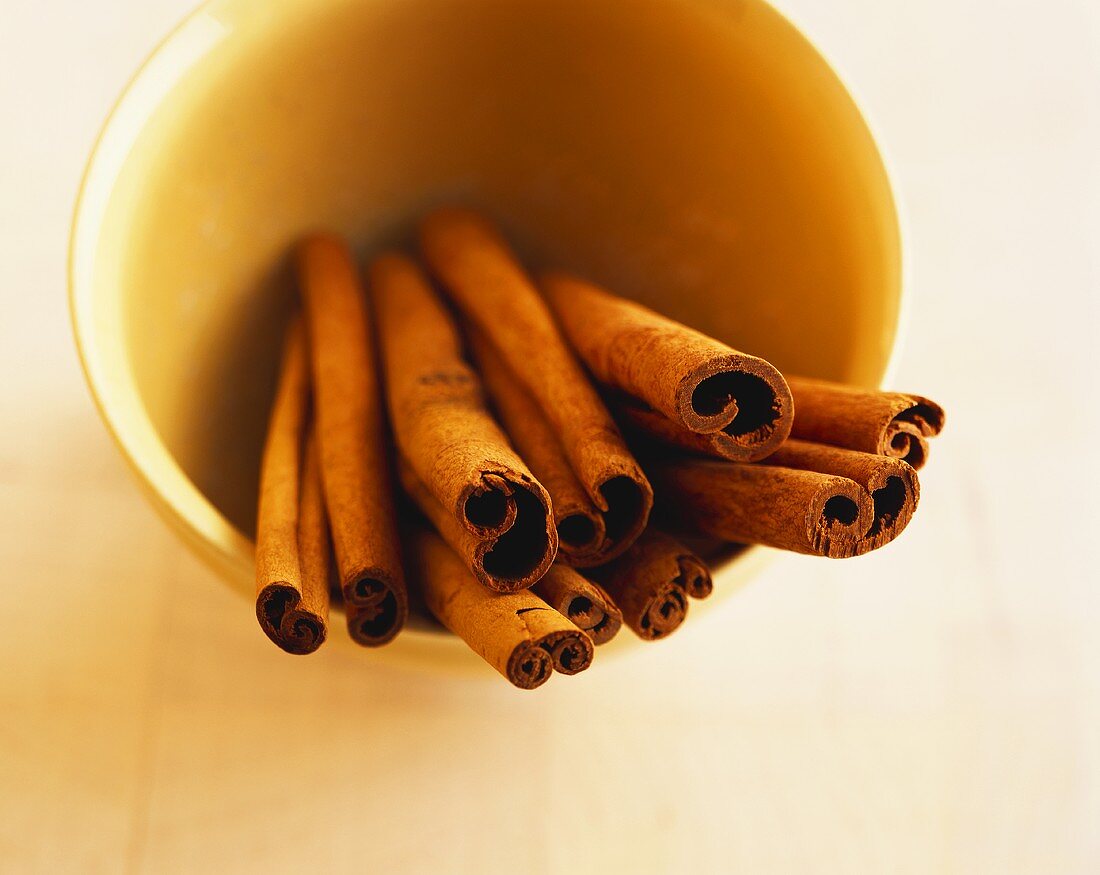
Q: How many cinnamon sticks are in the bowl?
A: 10